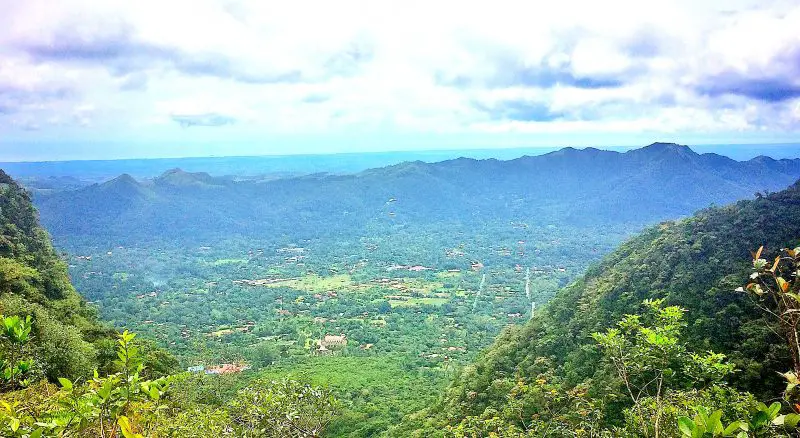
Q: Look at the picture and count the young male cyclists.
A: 0